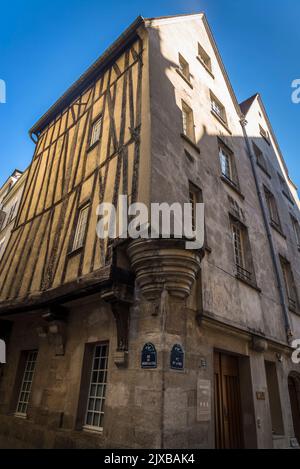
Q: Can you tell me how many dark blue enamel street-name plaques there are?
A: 2